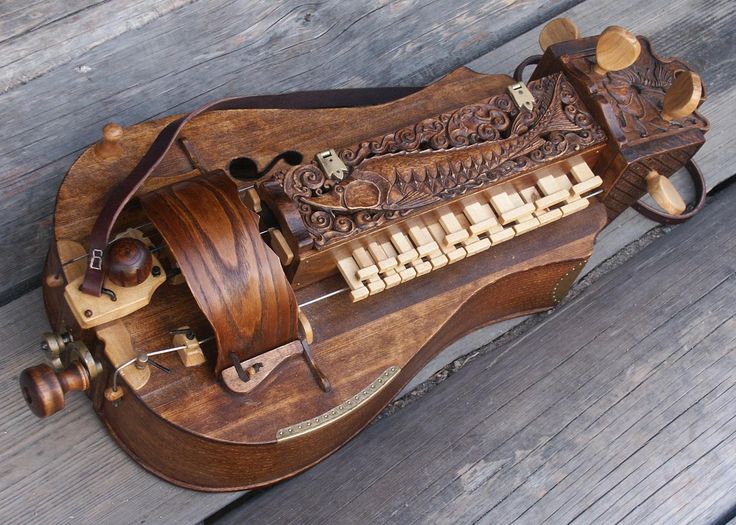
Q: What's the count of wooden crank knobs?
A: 1